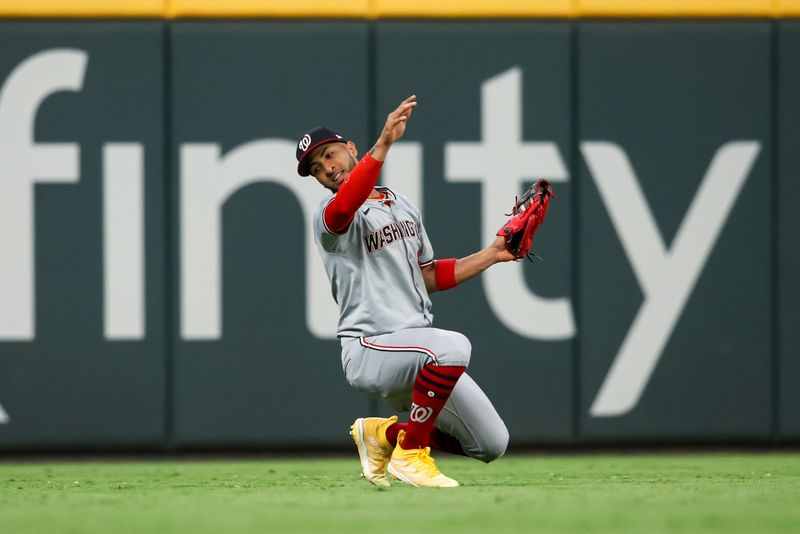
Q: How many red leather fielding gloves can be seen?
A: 1